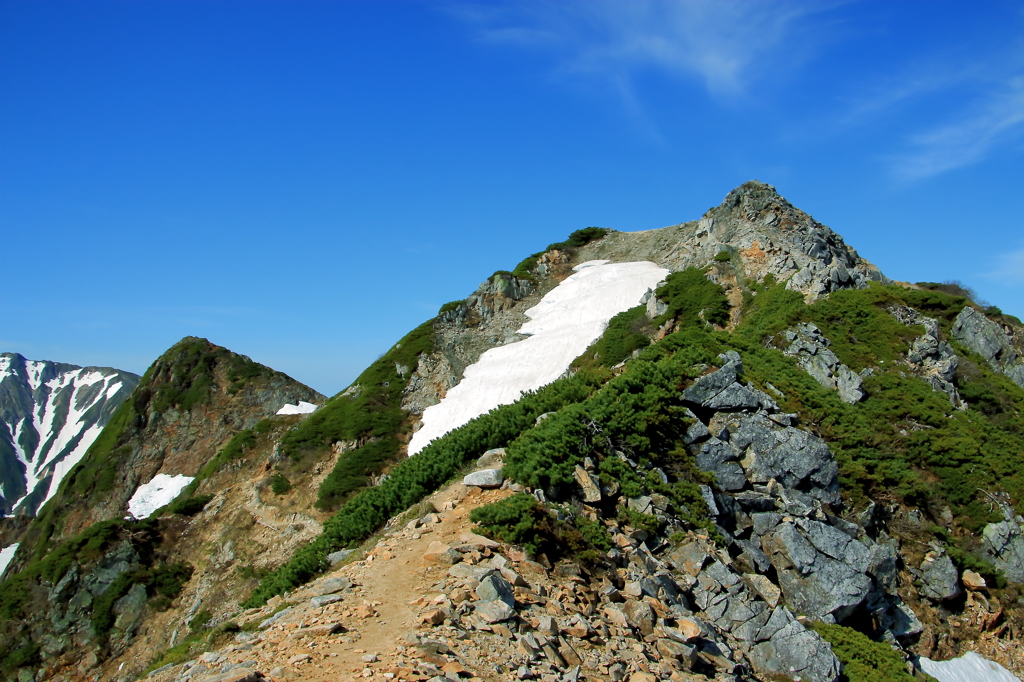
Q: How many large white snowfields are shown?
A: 1